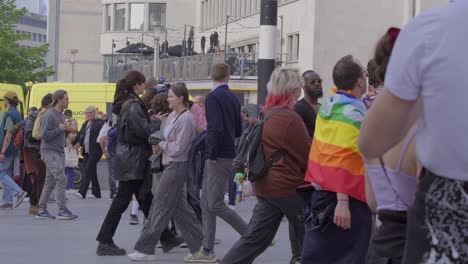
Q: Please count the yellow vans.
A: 2